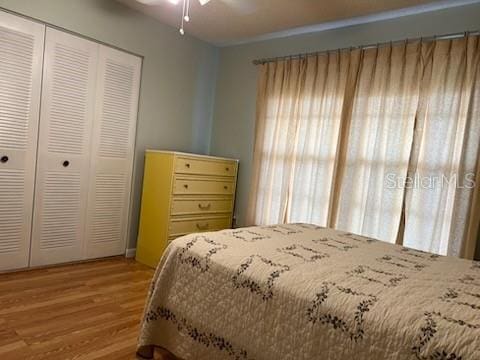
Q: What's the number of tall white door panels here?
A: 3